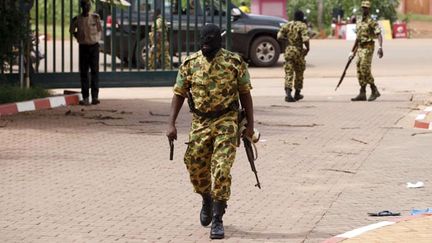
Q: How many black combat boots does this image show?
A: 6